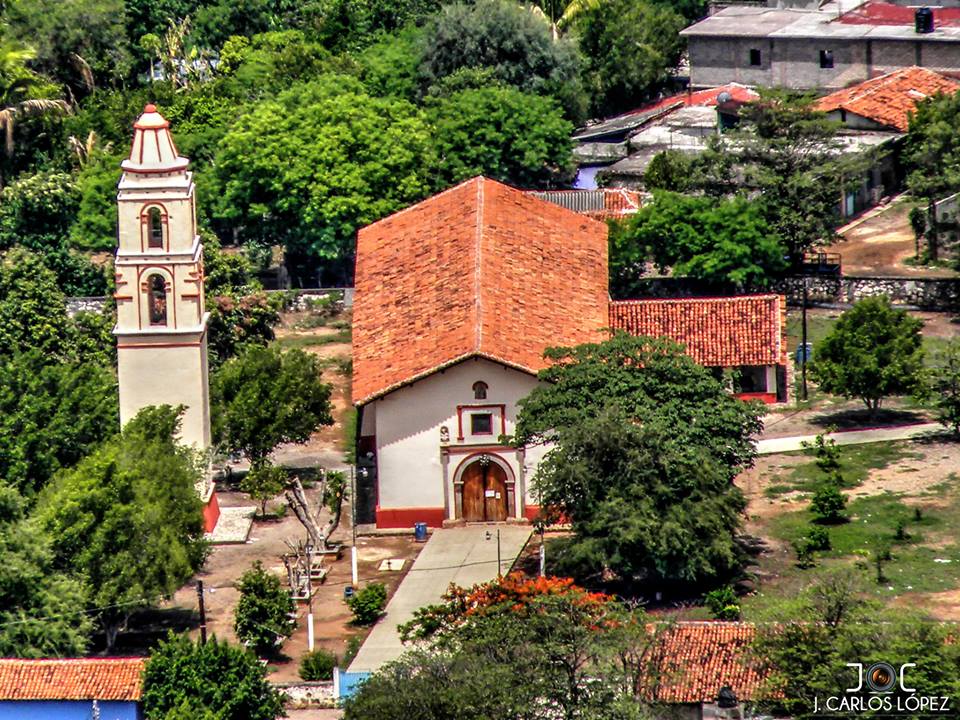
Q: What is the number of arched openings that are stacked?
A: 2